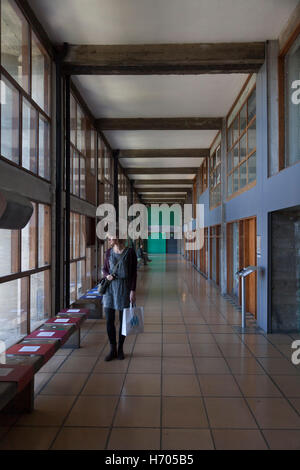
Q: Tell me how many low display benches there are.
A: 2